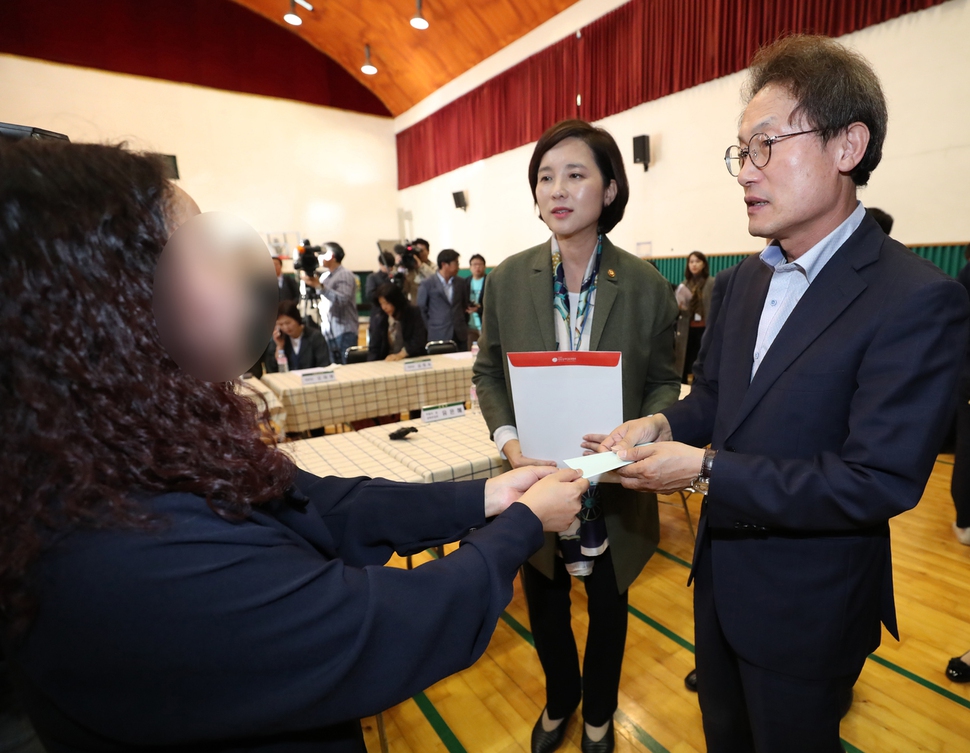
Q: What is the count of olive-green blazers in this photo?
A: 1